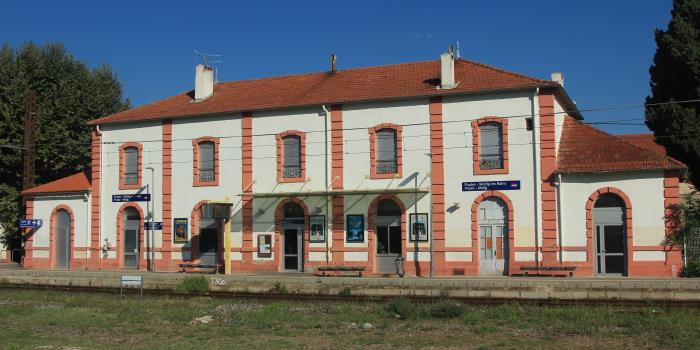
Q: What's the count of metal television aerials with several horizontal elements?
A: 1